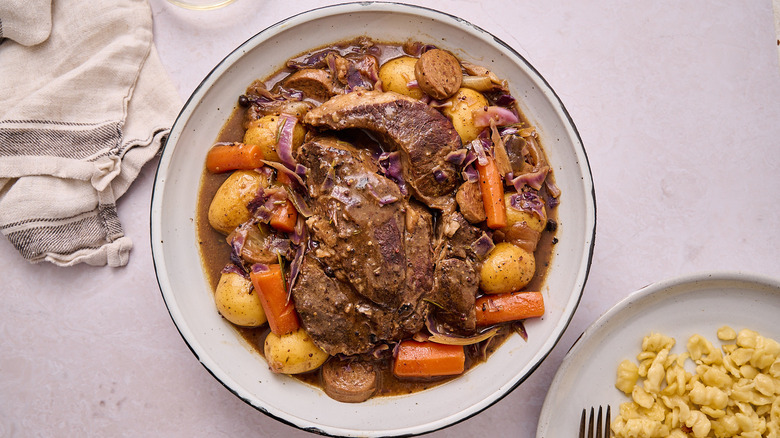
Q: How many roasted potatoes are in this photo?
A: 8